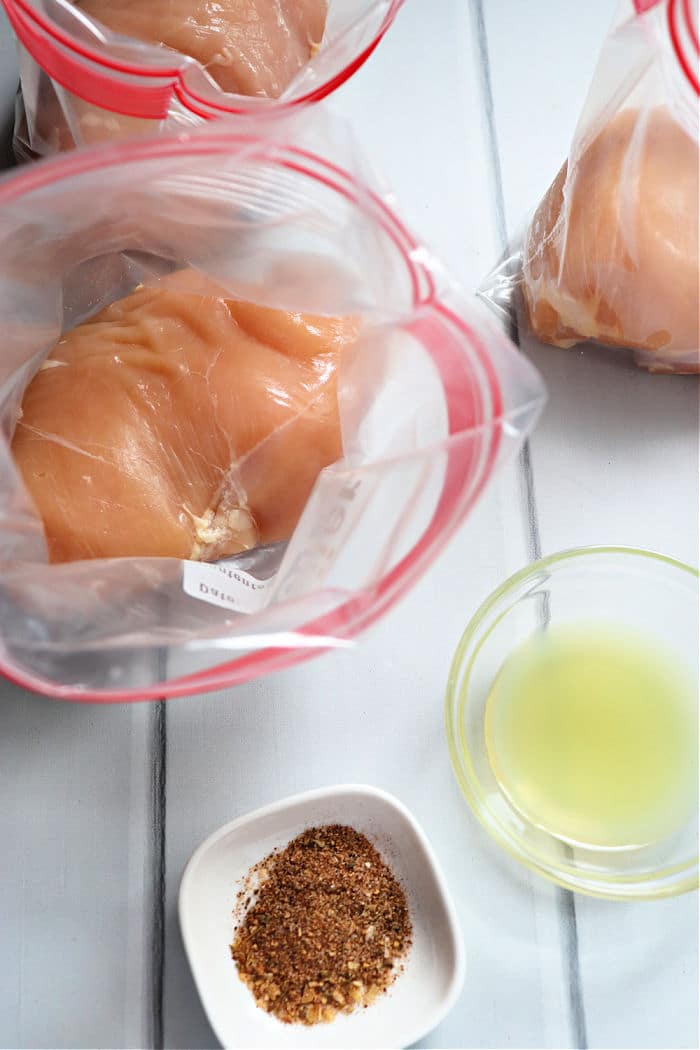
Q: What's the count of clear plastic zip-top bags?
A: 3